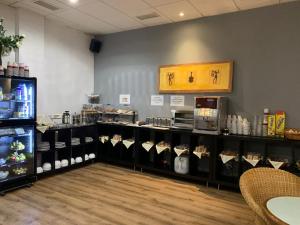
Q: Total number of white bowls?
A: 8